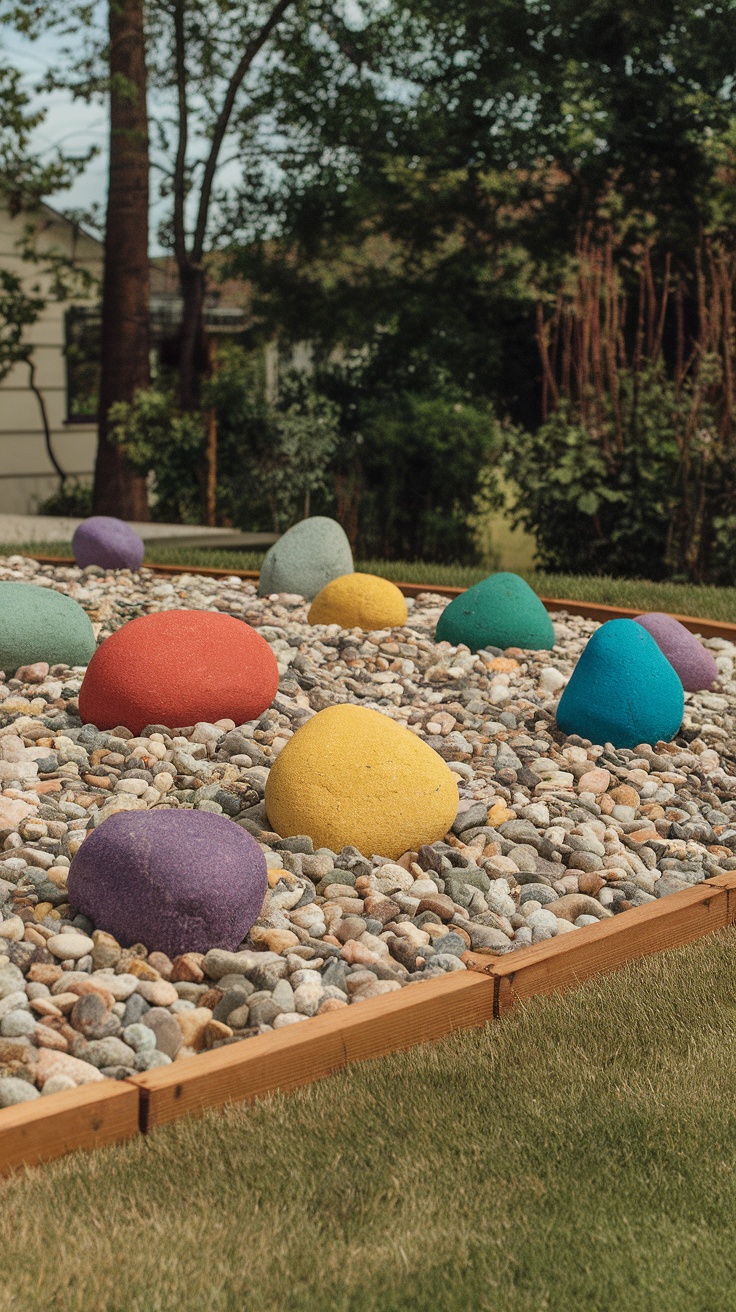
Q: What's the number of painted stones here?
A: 10